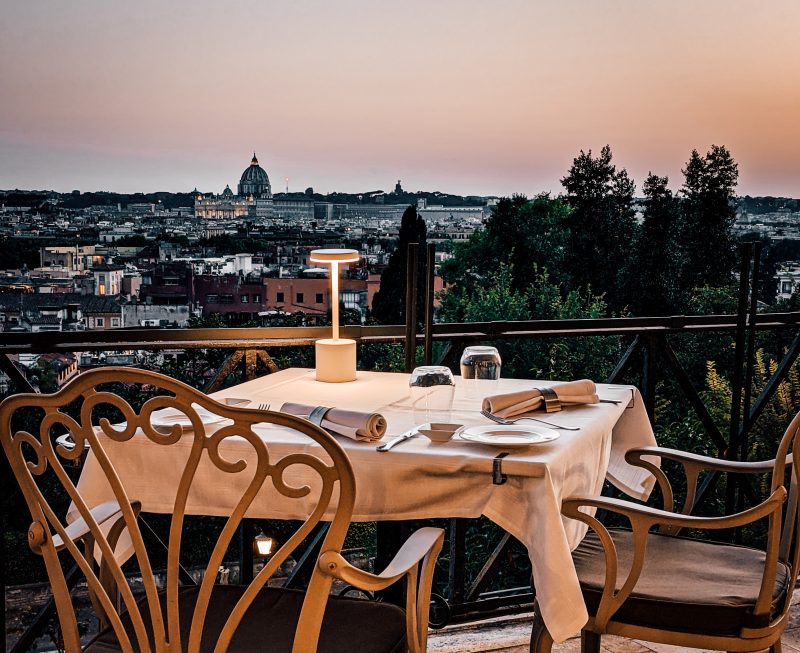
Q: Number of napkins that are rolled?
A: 2